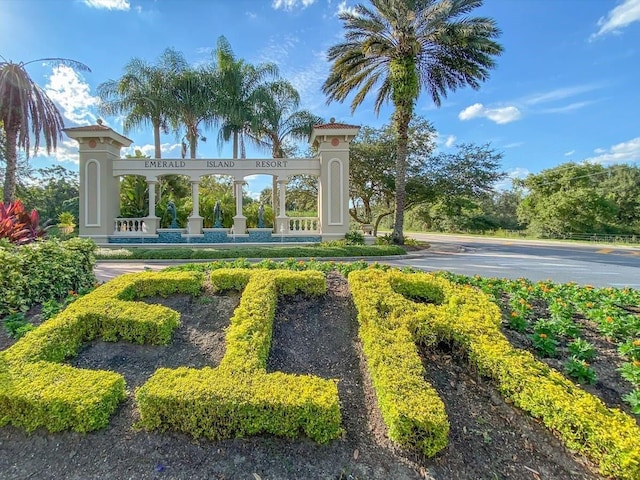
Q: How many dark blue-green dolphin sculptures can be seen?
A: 3